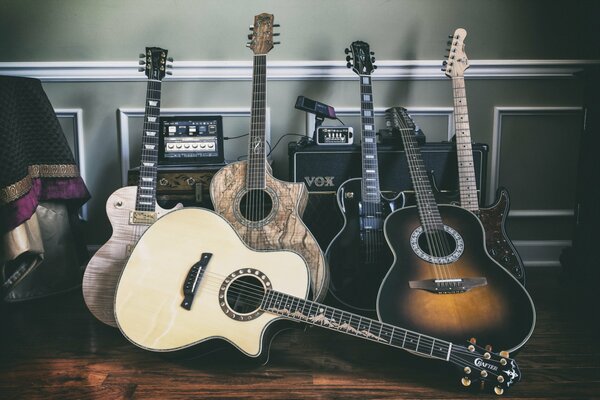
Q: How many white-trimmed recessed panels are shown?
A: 4